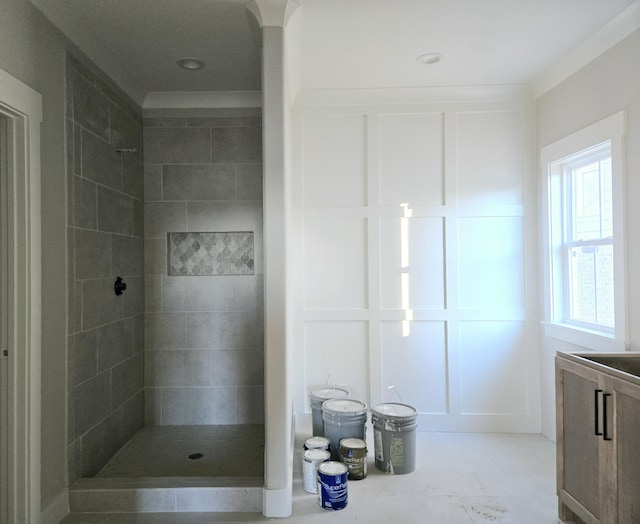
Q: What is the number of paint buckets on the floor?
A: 7